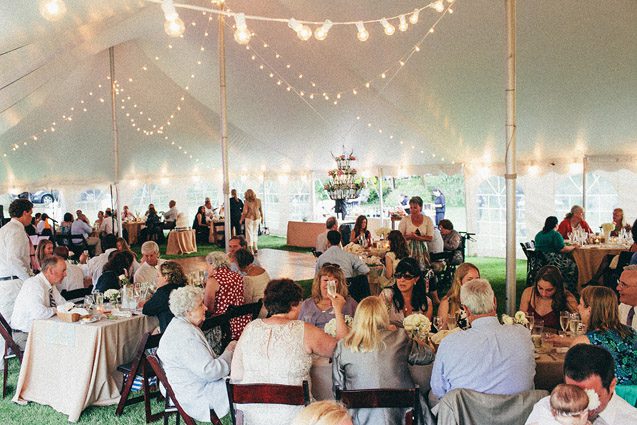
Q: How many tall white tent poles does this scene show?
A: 3